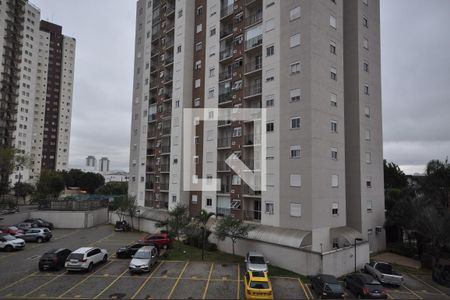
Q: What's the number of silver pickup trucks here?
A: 1